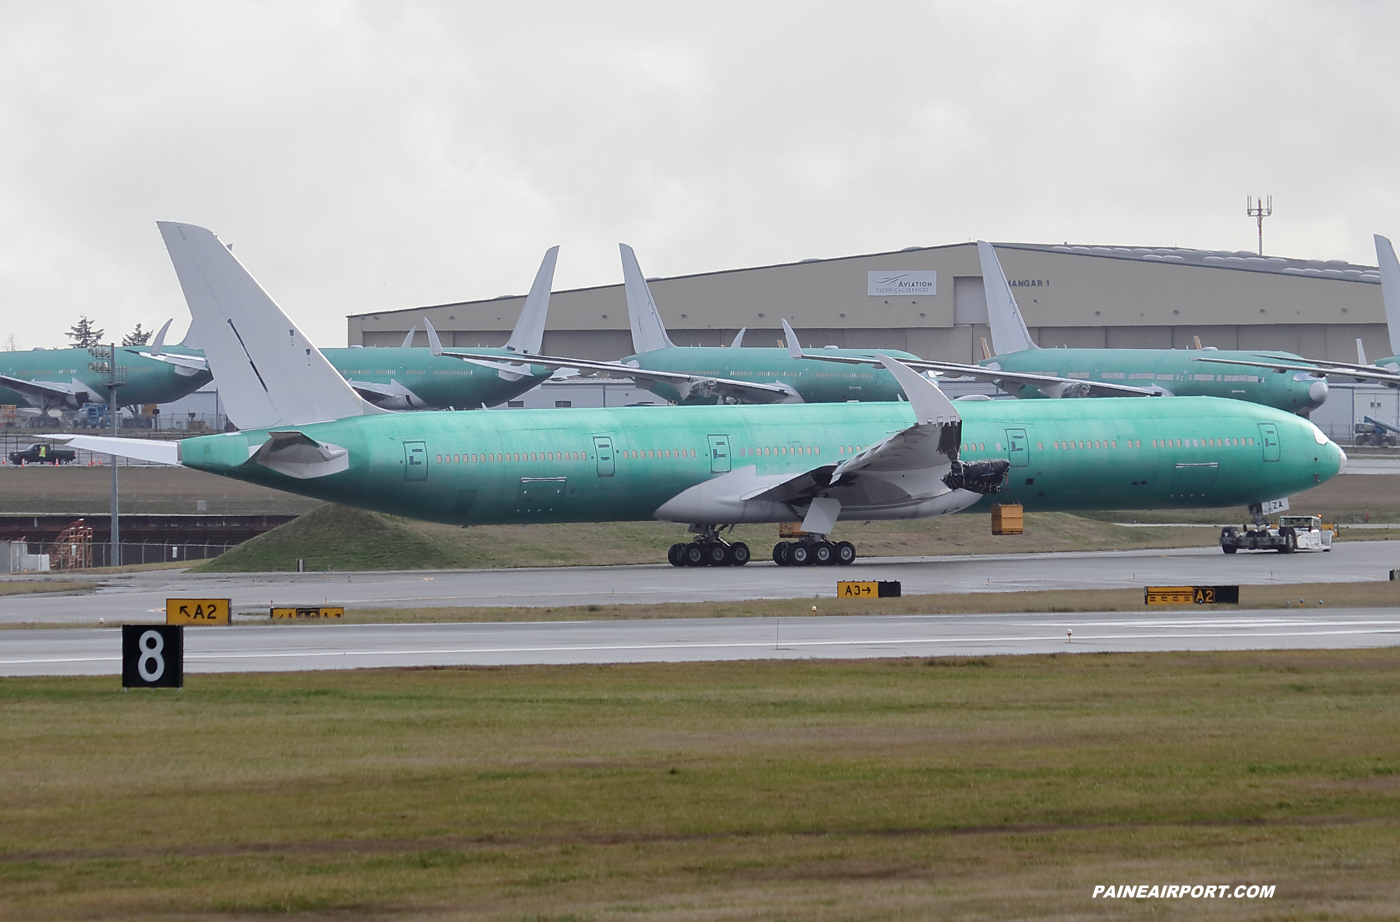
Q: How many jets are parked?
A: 5